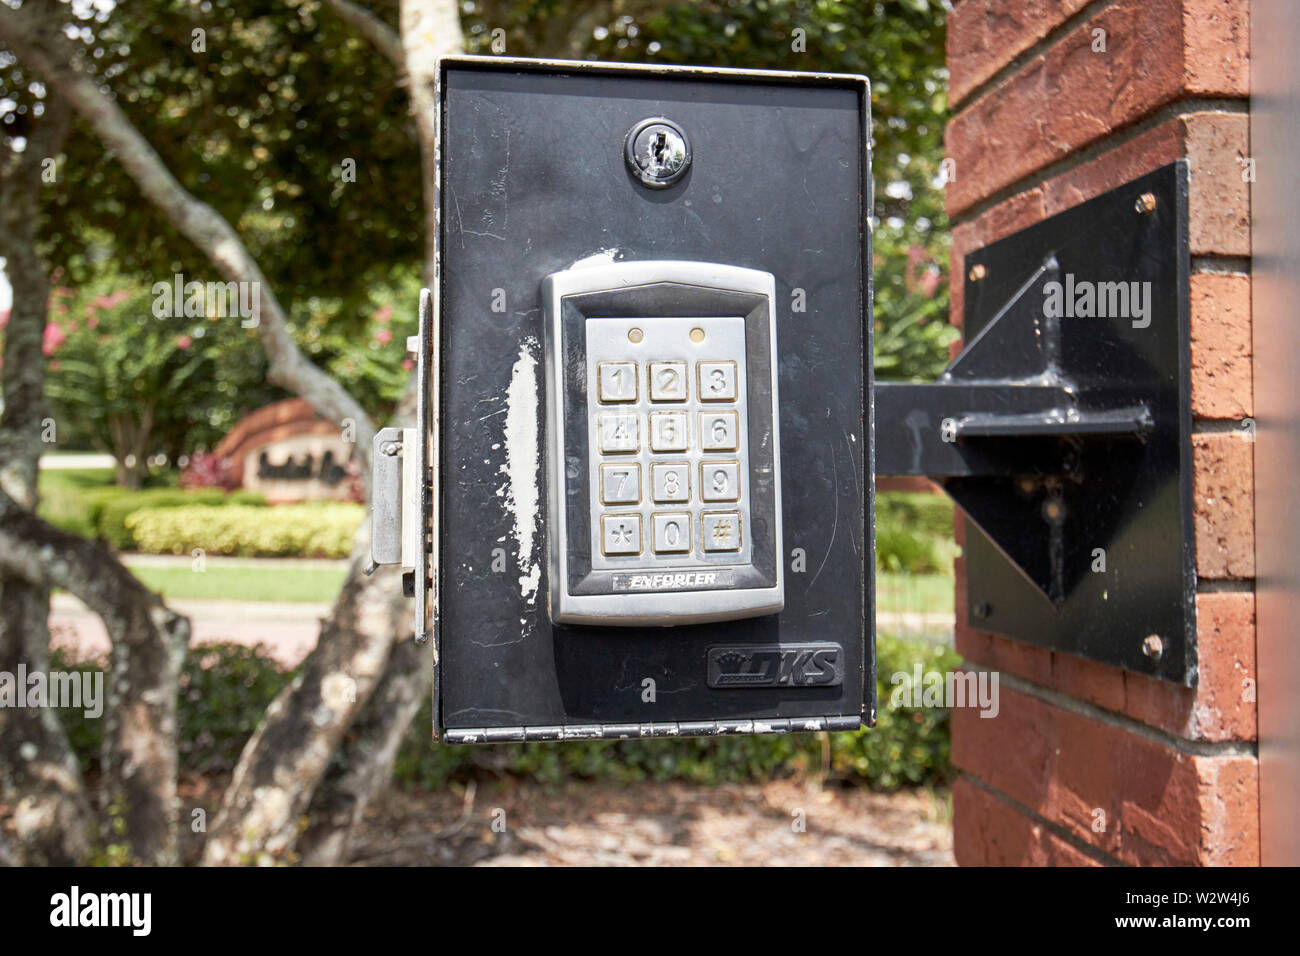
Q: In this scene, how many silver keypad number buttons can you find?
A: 10